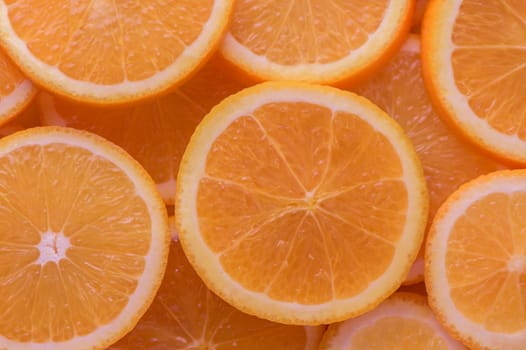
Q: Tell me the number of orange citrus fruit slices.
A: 11